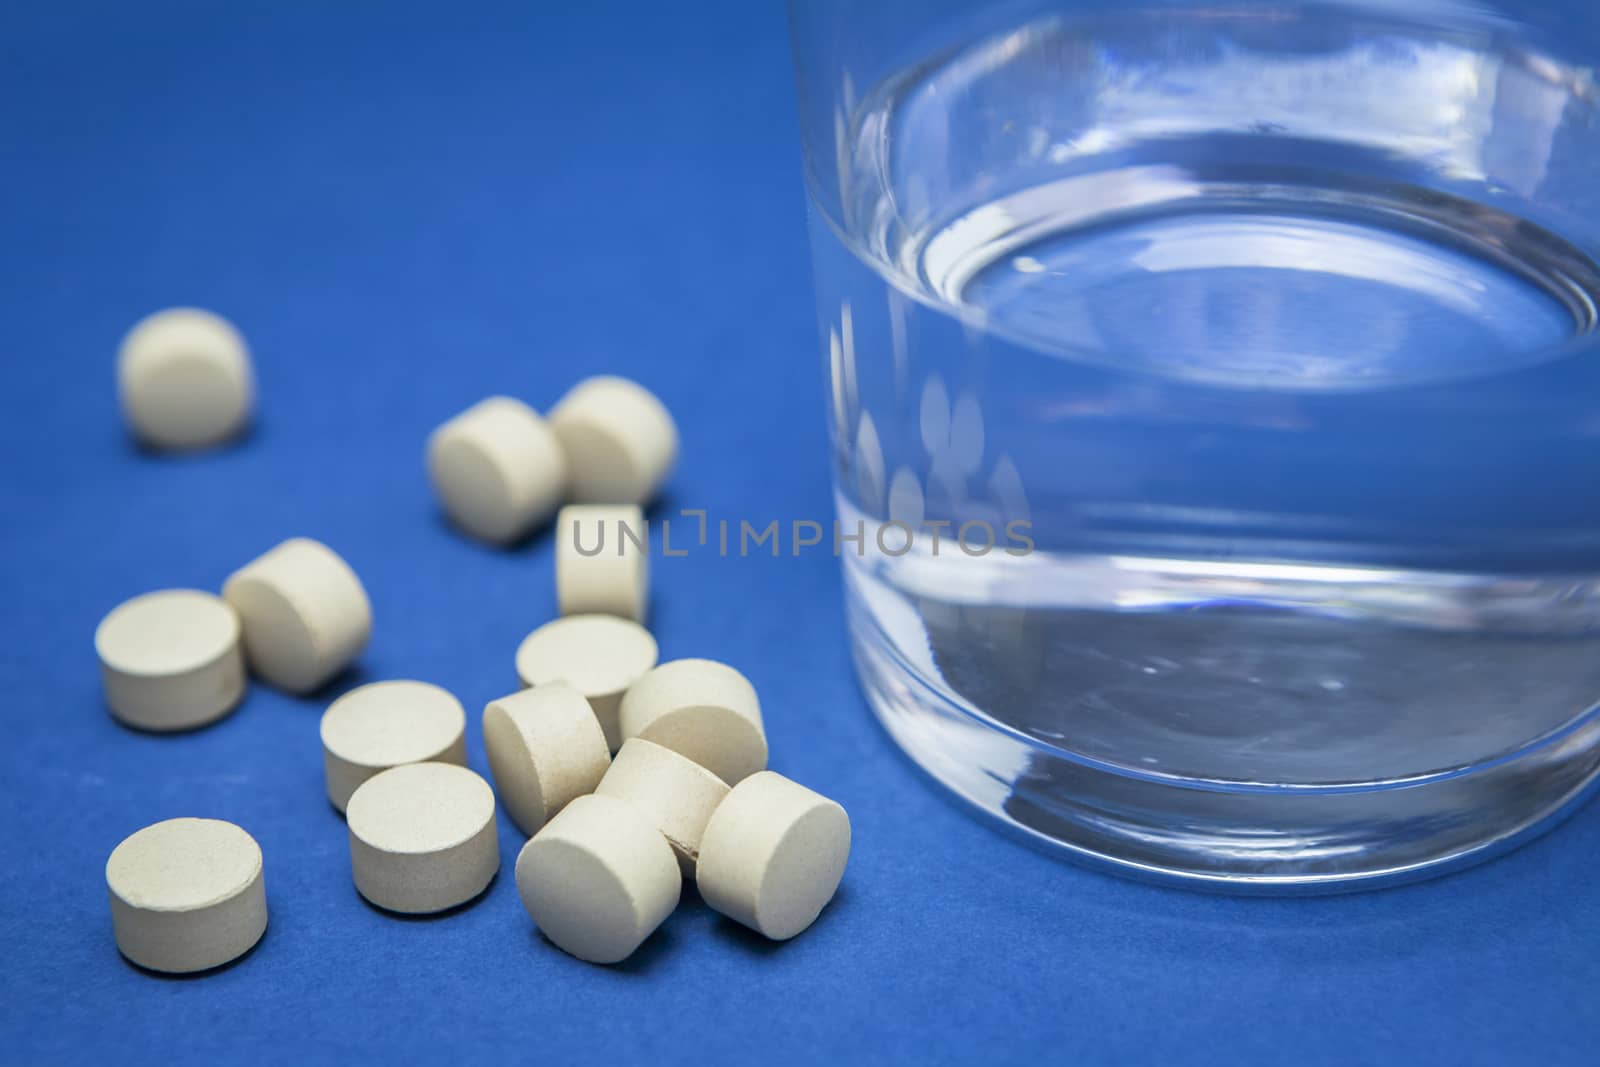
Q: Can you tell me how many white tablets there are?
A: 15